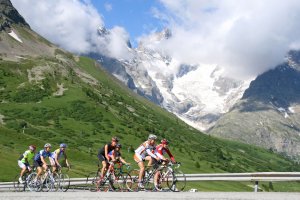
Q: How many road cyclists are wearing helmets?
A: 7